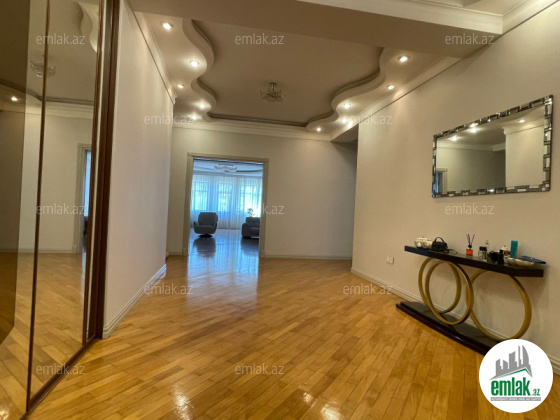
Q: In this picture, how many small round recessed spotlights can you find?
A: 10